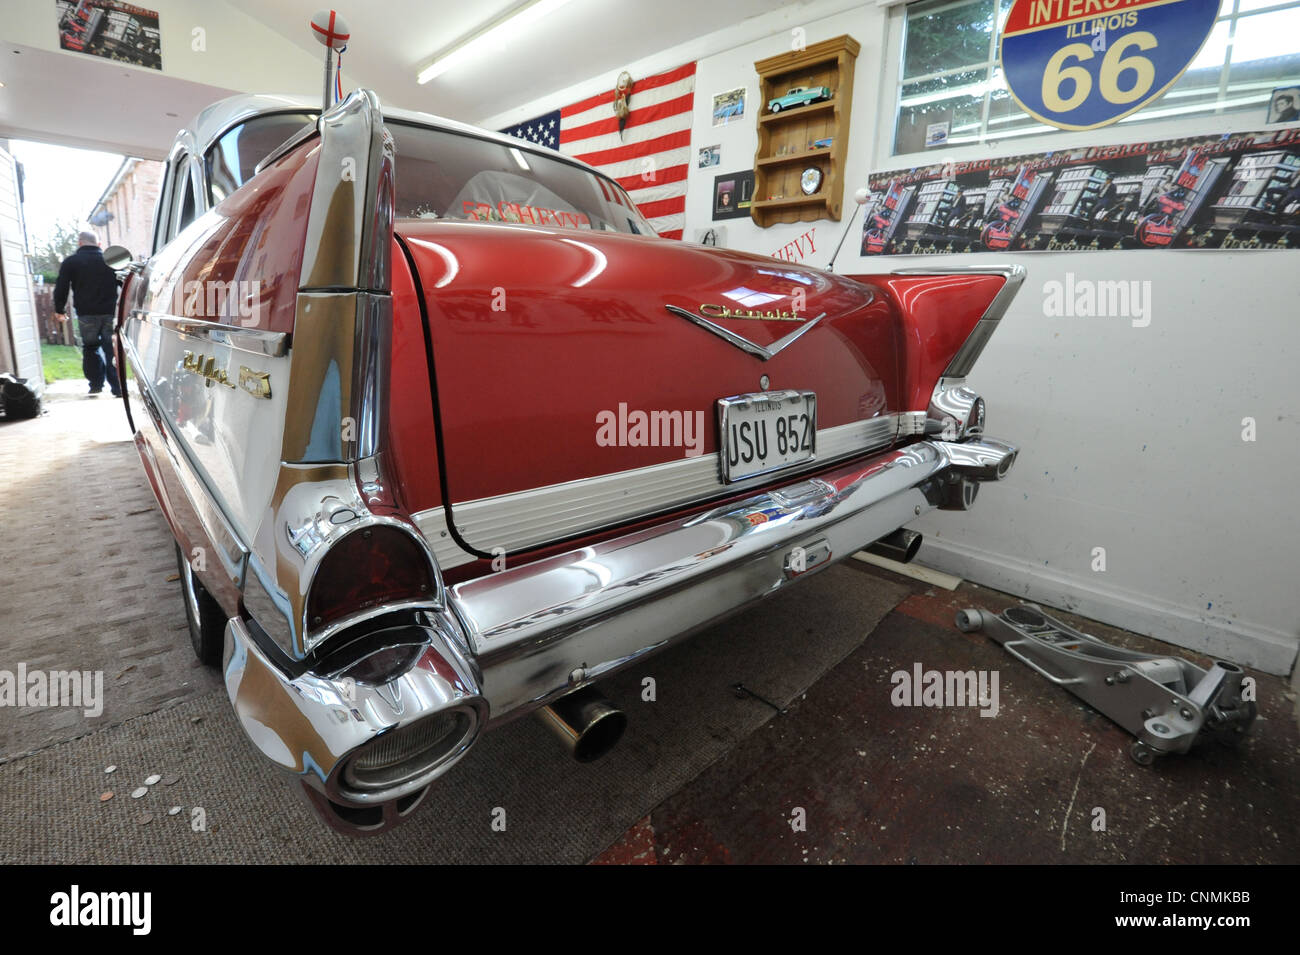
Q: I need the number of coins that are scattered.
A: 7